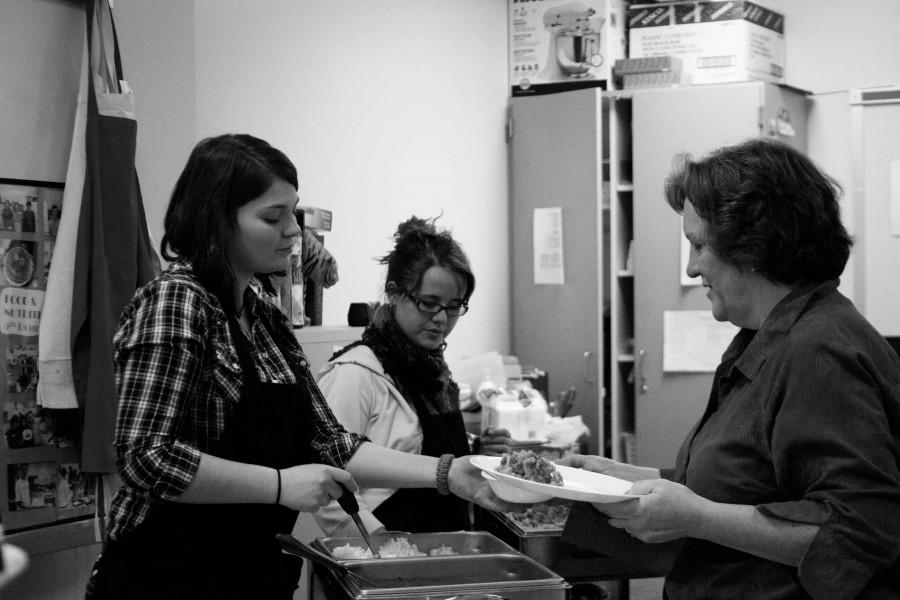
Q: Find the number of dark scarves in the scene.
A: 1